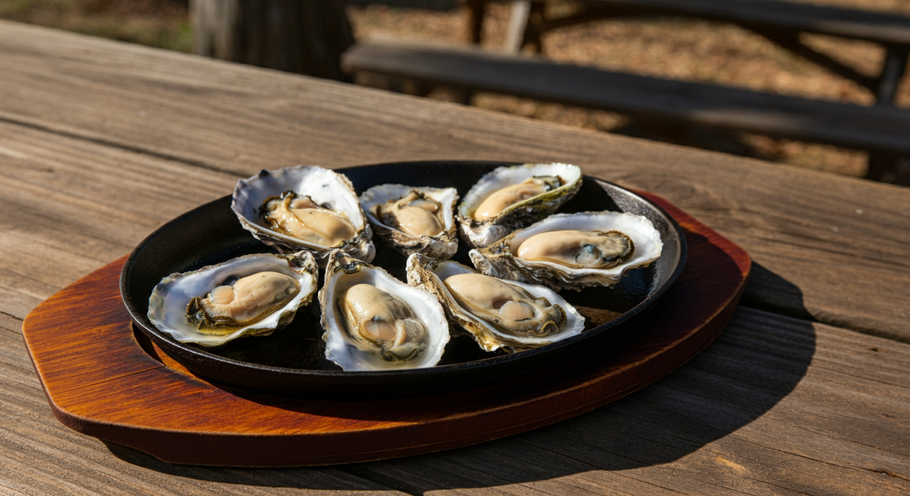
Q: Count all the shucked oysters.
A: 7